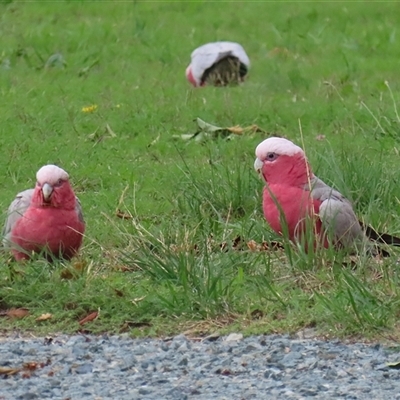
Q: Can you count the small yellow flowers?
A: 1